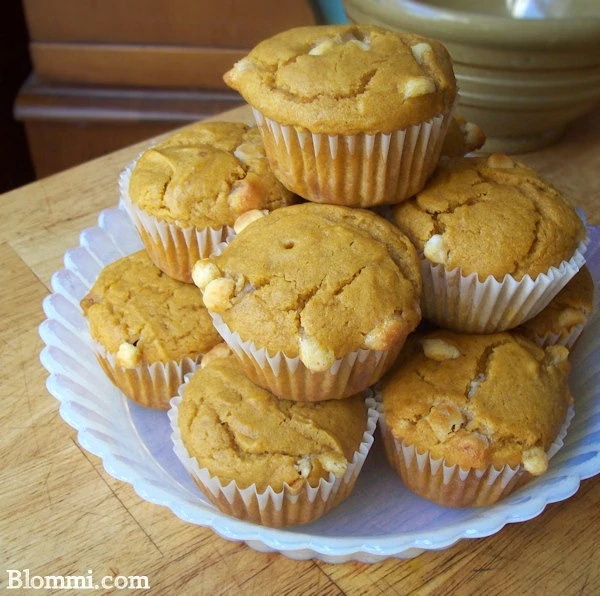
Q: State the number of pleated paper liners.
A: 8